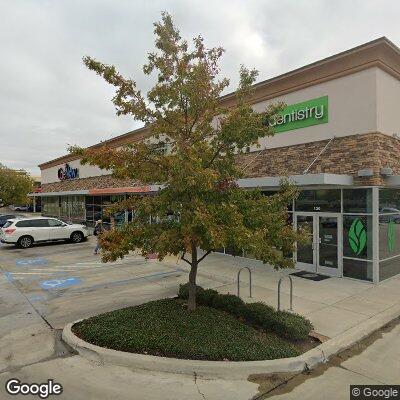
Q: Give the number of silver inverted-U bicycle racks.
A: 2